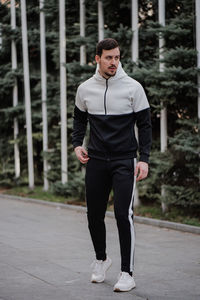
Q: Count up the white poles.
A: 9